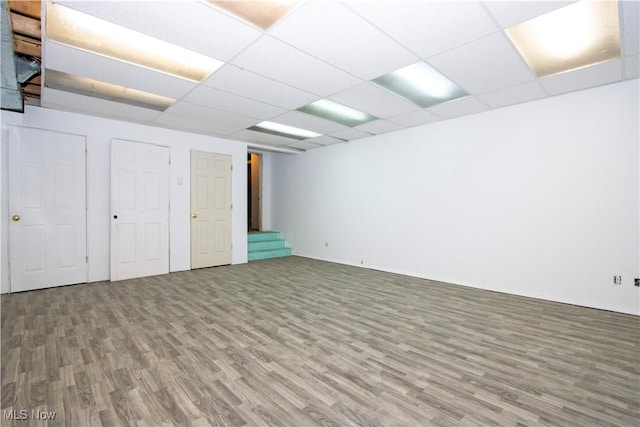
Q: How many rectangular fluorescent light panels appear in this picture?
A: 7